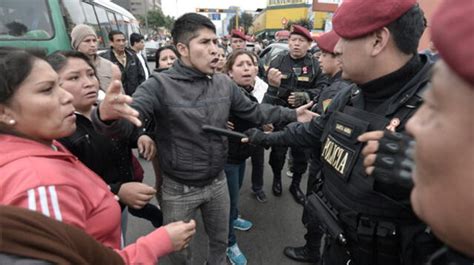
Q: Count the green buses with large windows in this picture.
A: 1